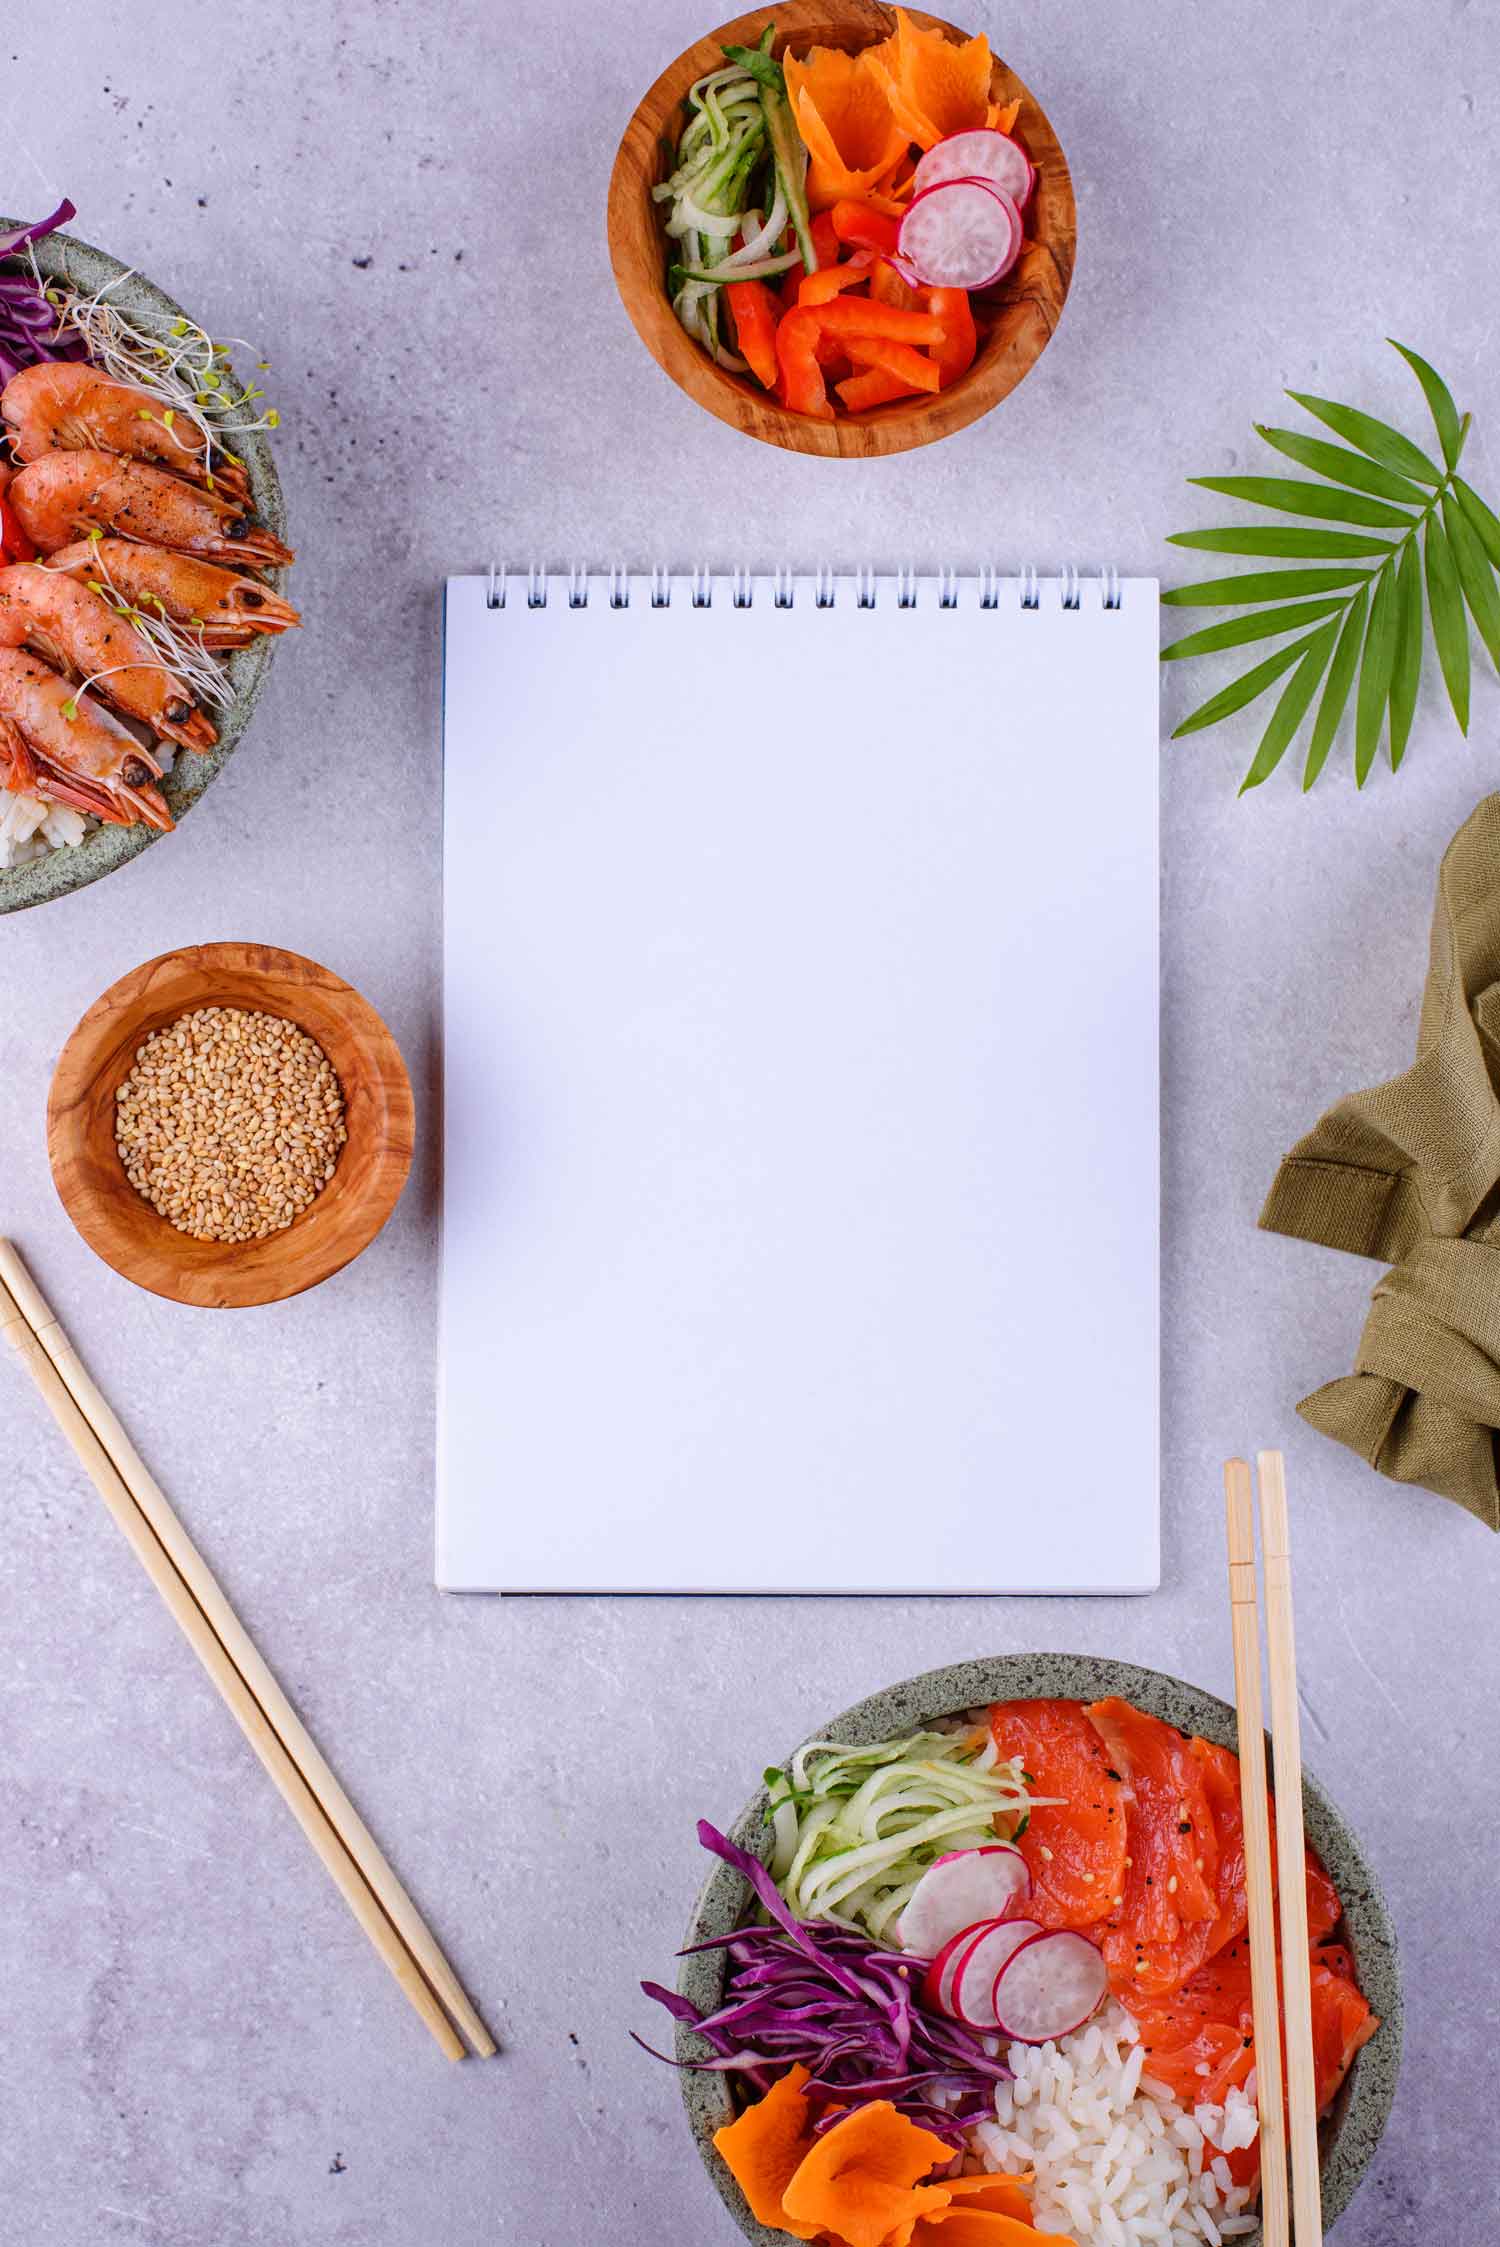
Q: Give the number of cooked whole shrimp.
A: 5